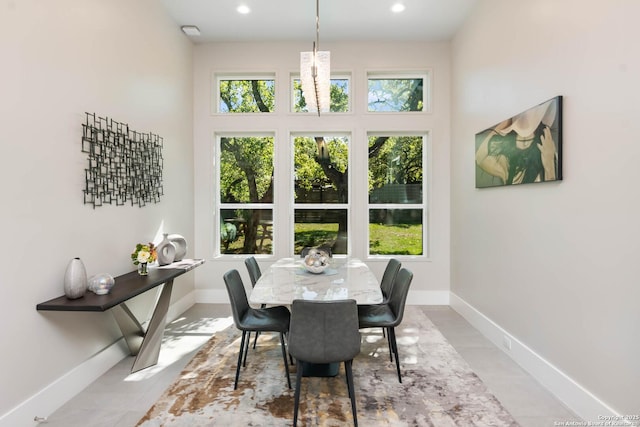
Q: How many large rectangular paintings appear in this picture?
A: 1